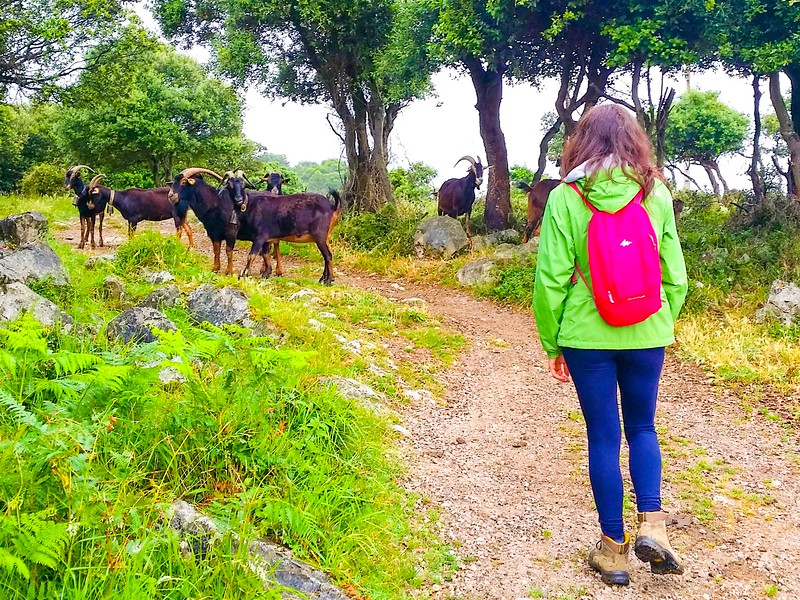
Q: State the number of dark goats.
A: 7